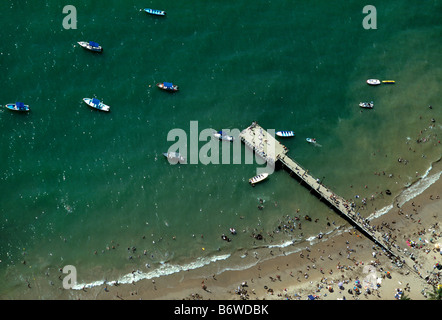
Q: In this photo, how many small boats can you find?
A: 12